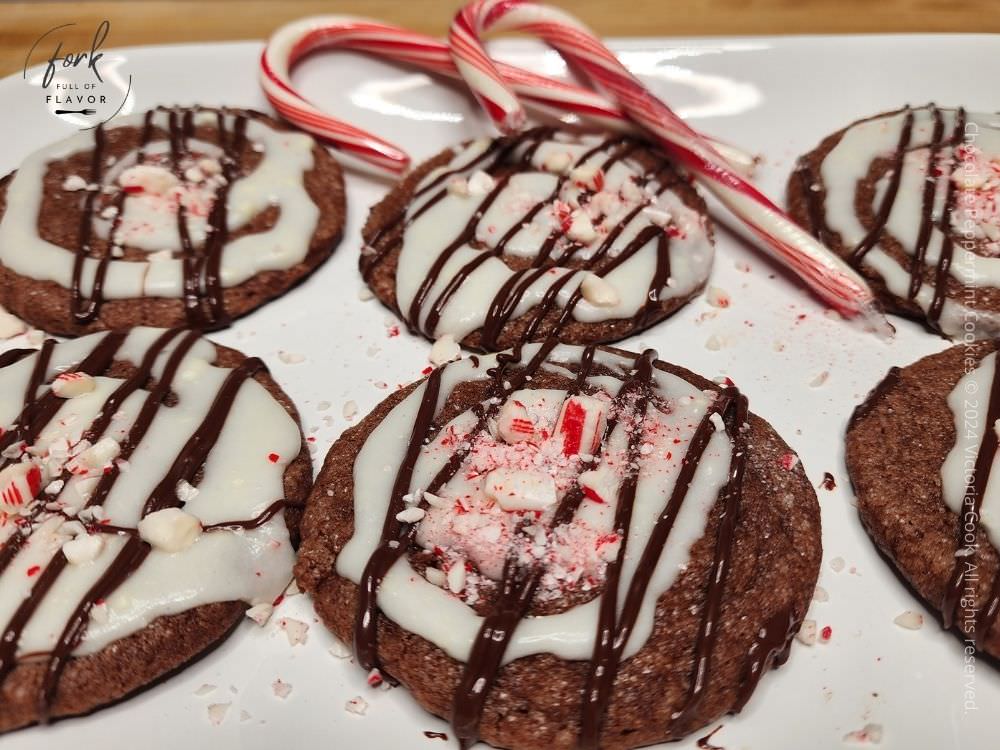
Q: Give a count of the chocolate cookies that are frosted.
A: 6